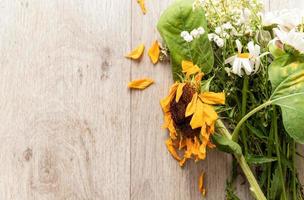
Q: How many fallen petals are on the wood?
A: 5